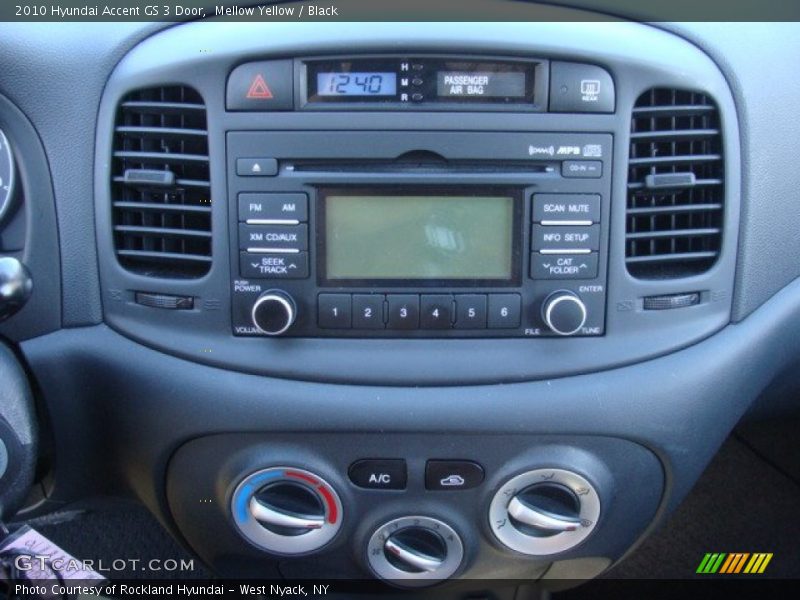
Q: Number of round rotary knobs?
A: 5